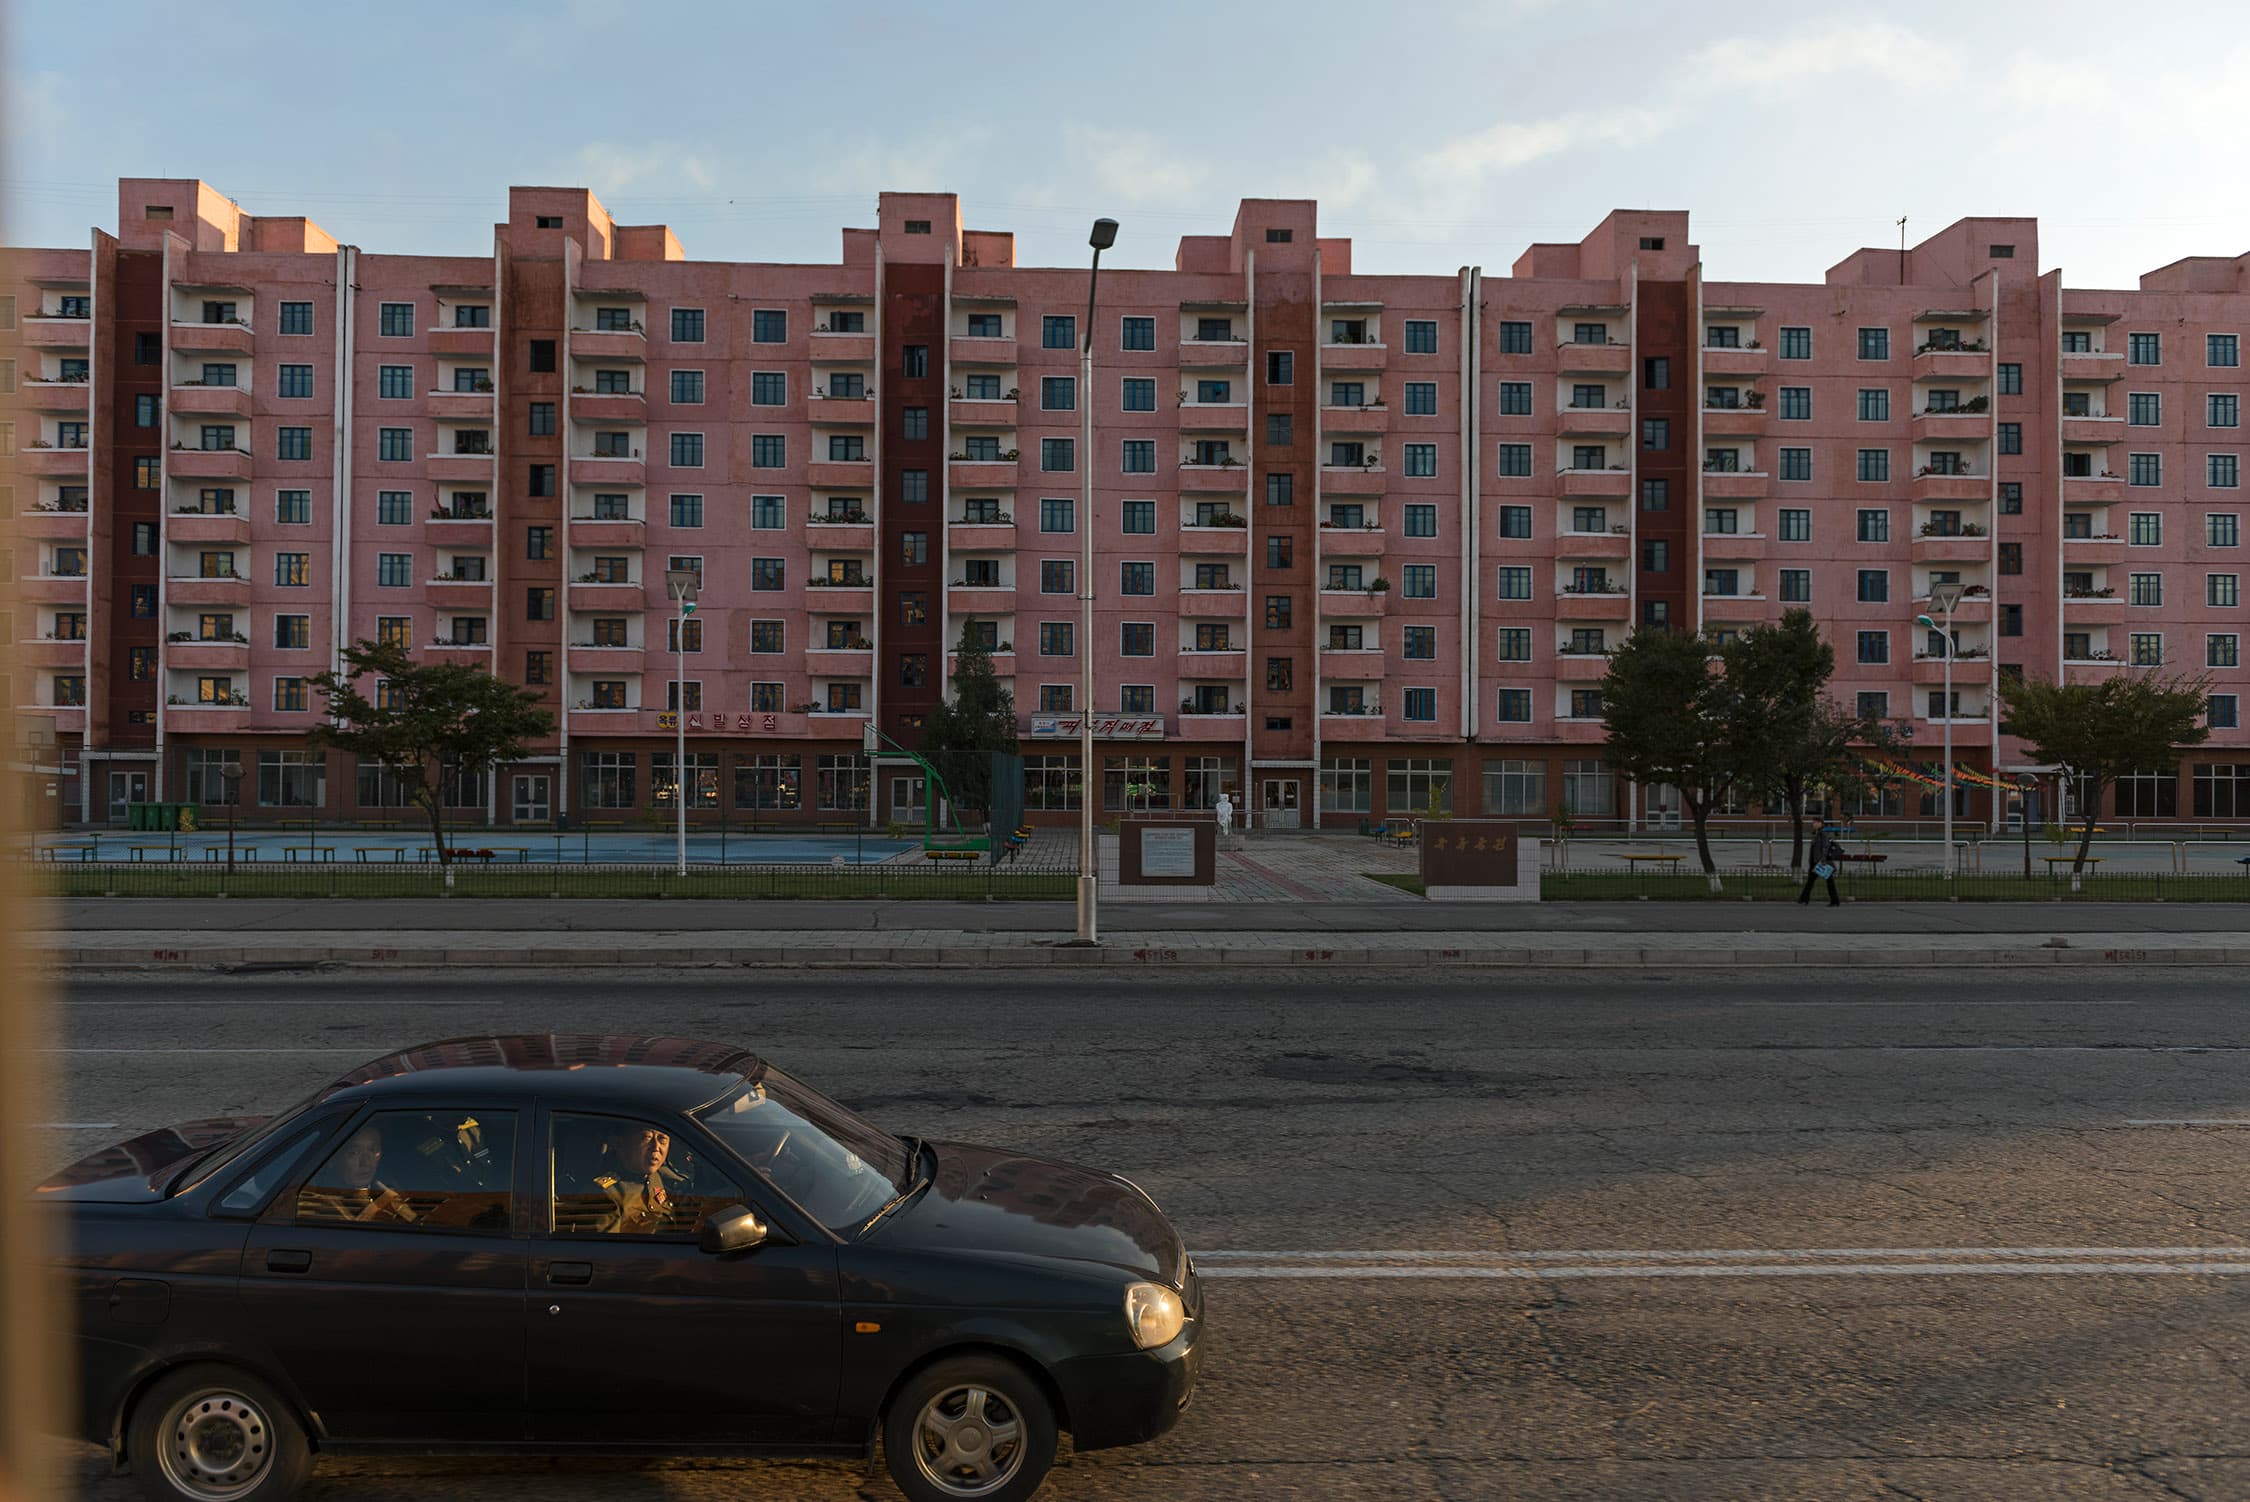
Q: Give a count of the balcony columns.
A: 12